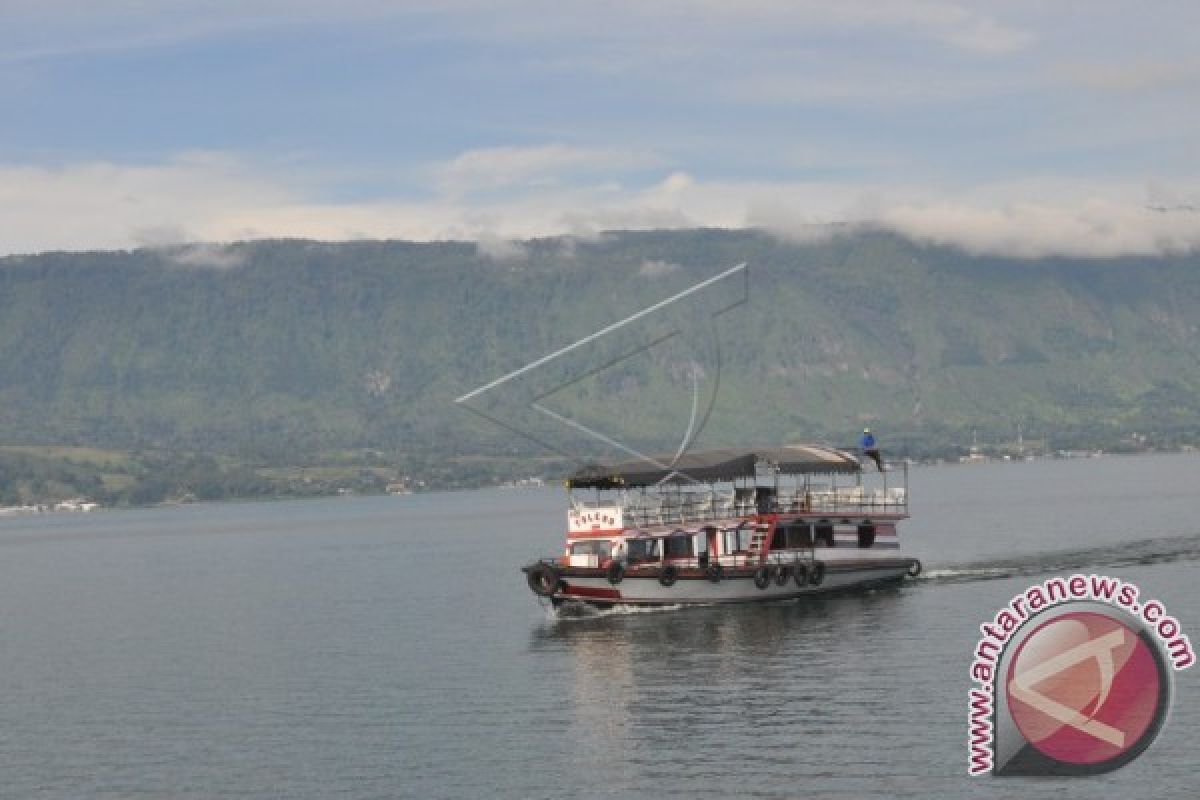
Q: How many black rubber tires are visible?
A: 9